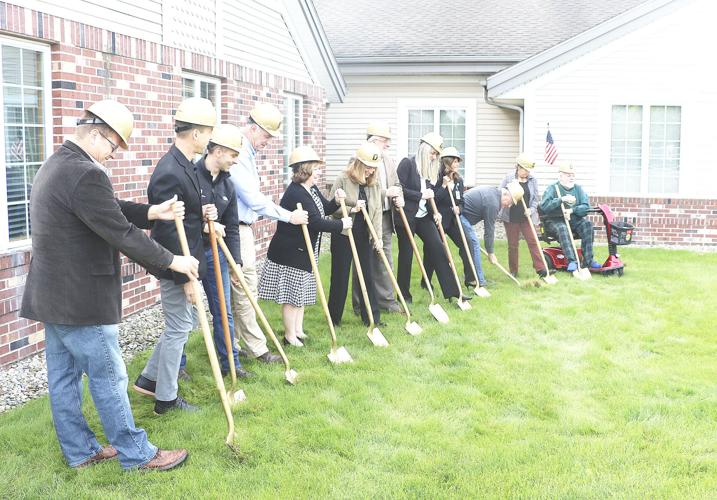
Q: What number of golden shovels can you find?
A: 12